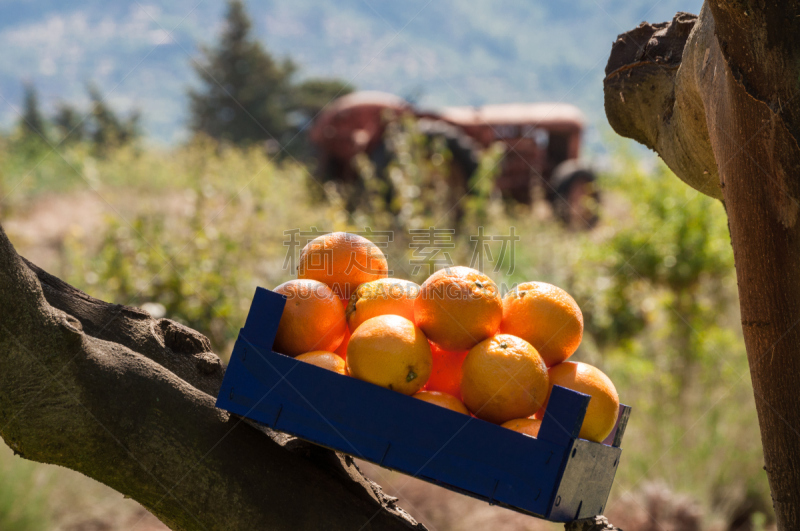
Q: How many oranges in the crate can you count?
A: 12